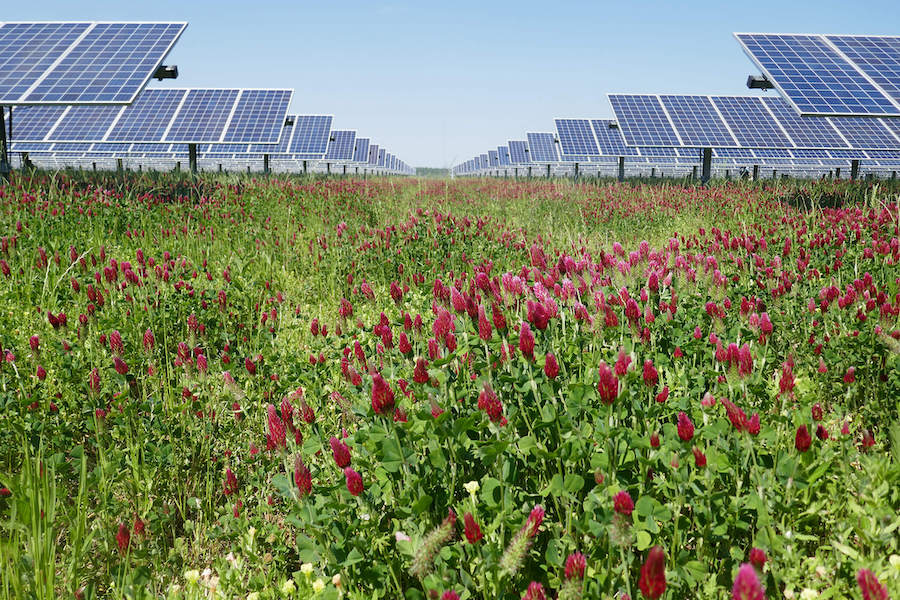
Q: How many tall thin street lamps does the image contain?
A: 0